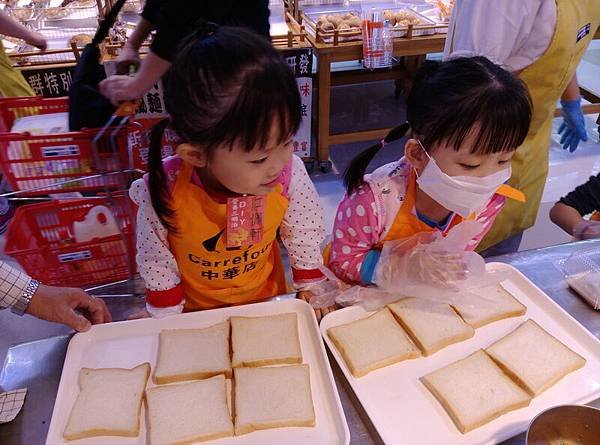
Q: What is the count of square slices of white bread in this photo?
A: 10